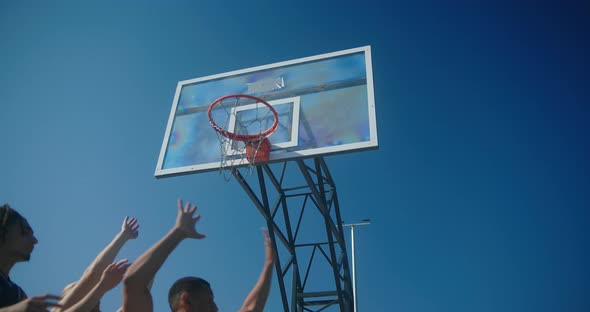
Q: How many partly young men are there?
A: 3